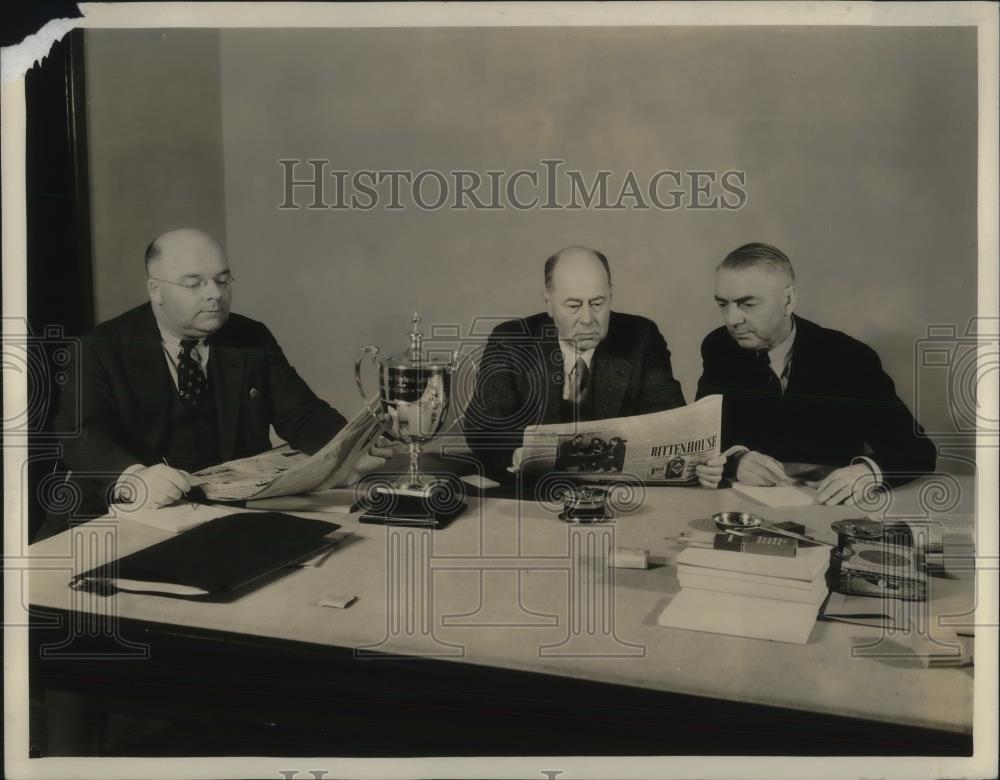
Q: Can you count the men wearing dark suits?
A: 3